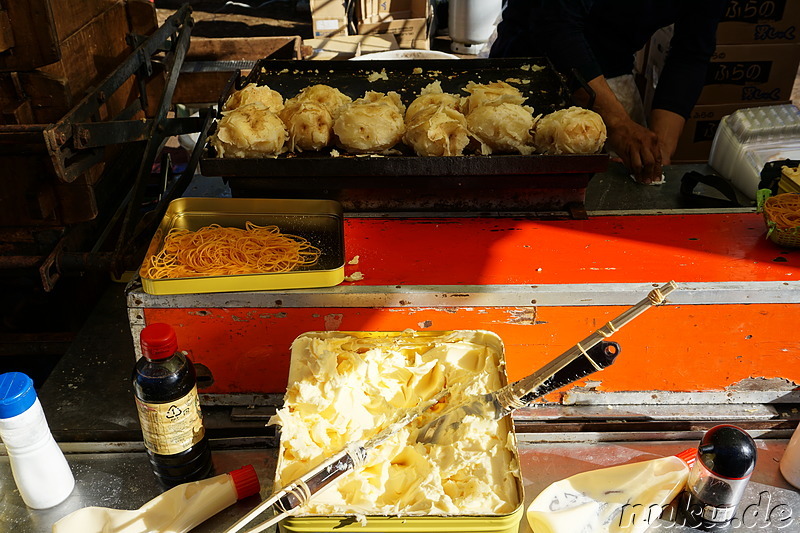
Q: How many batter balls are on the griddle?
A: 11